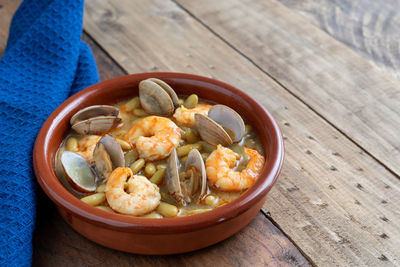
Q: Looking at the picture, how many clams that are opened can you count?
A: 5